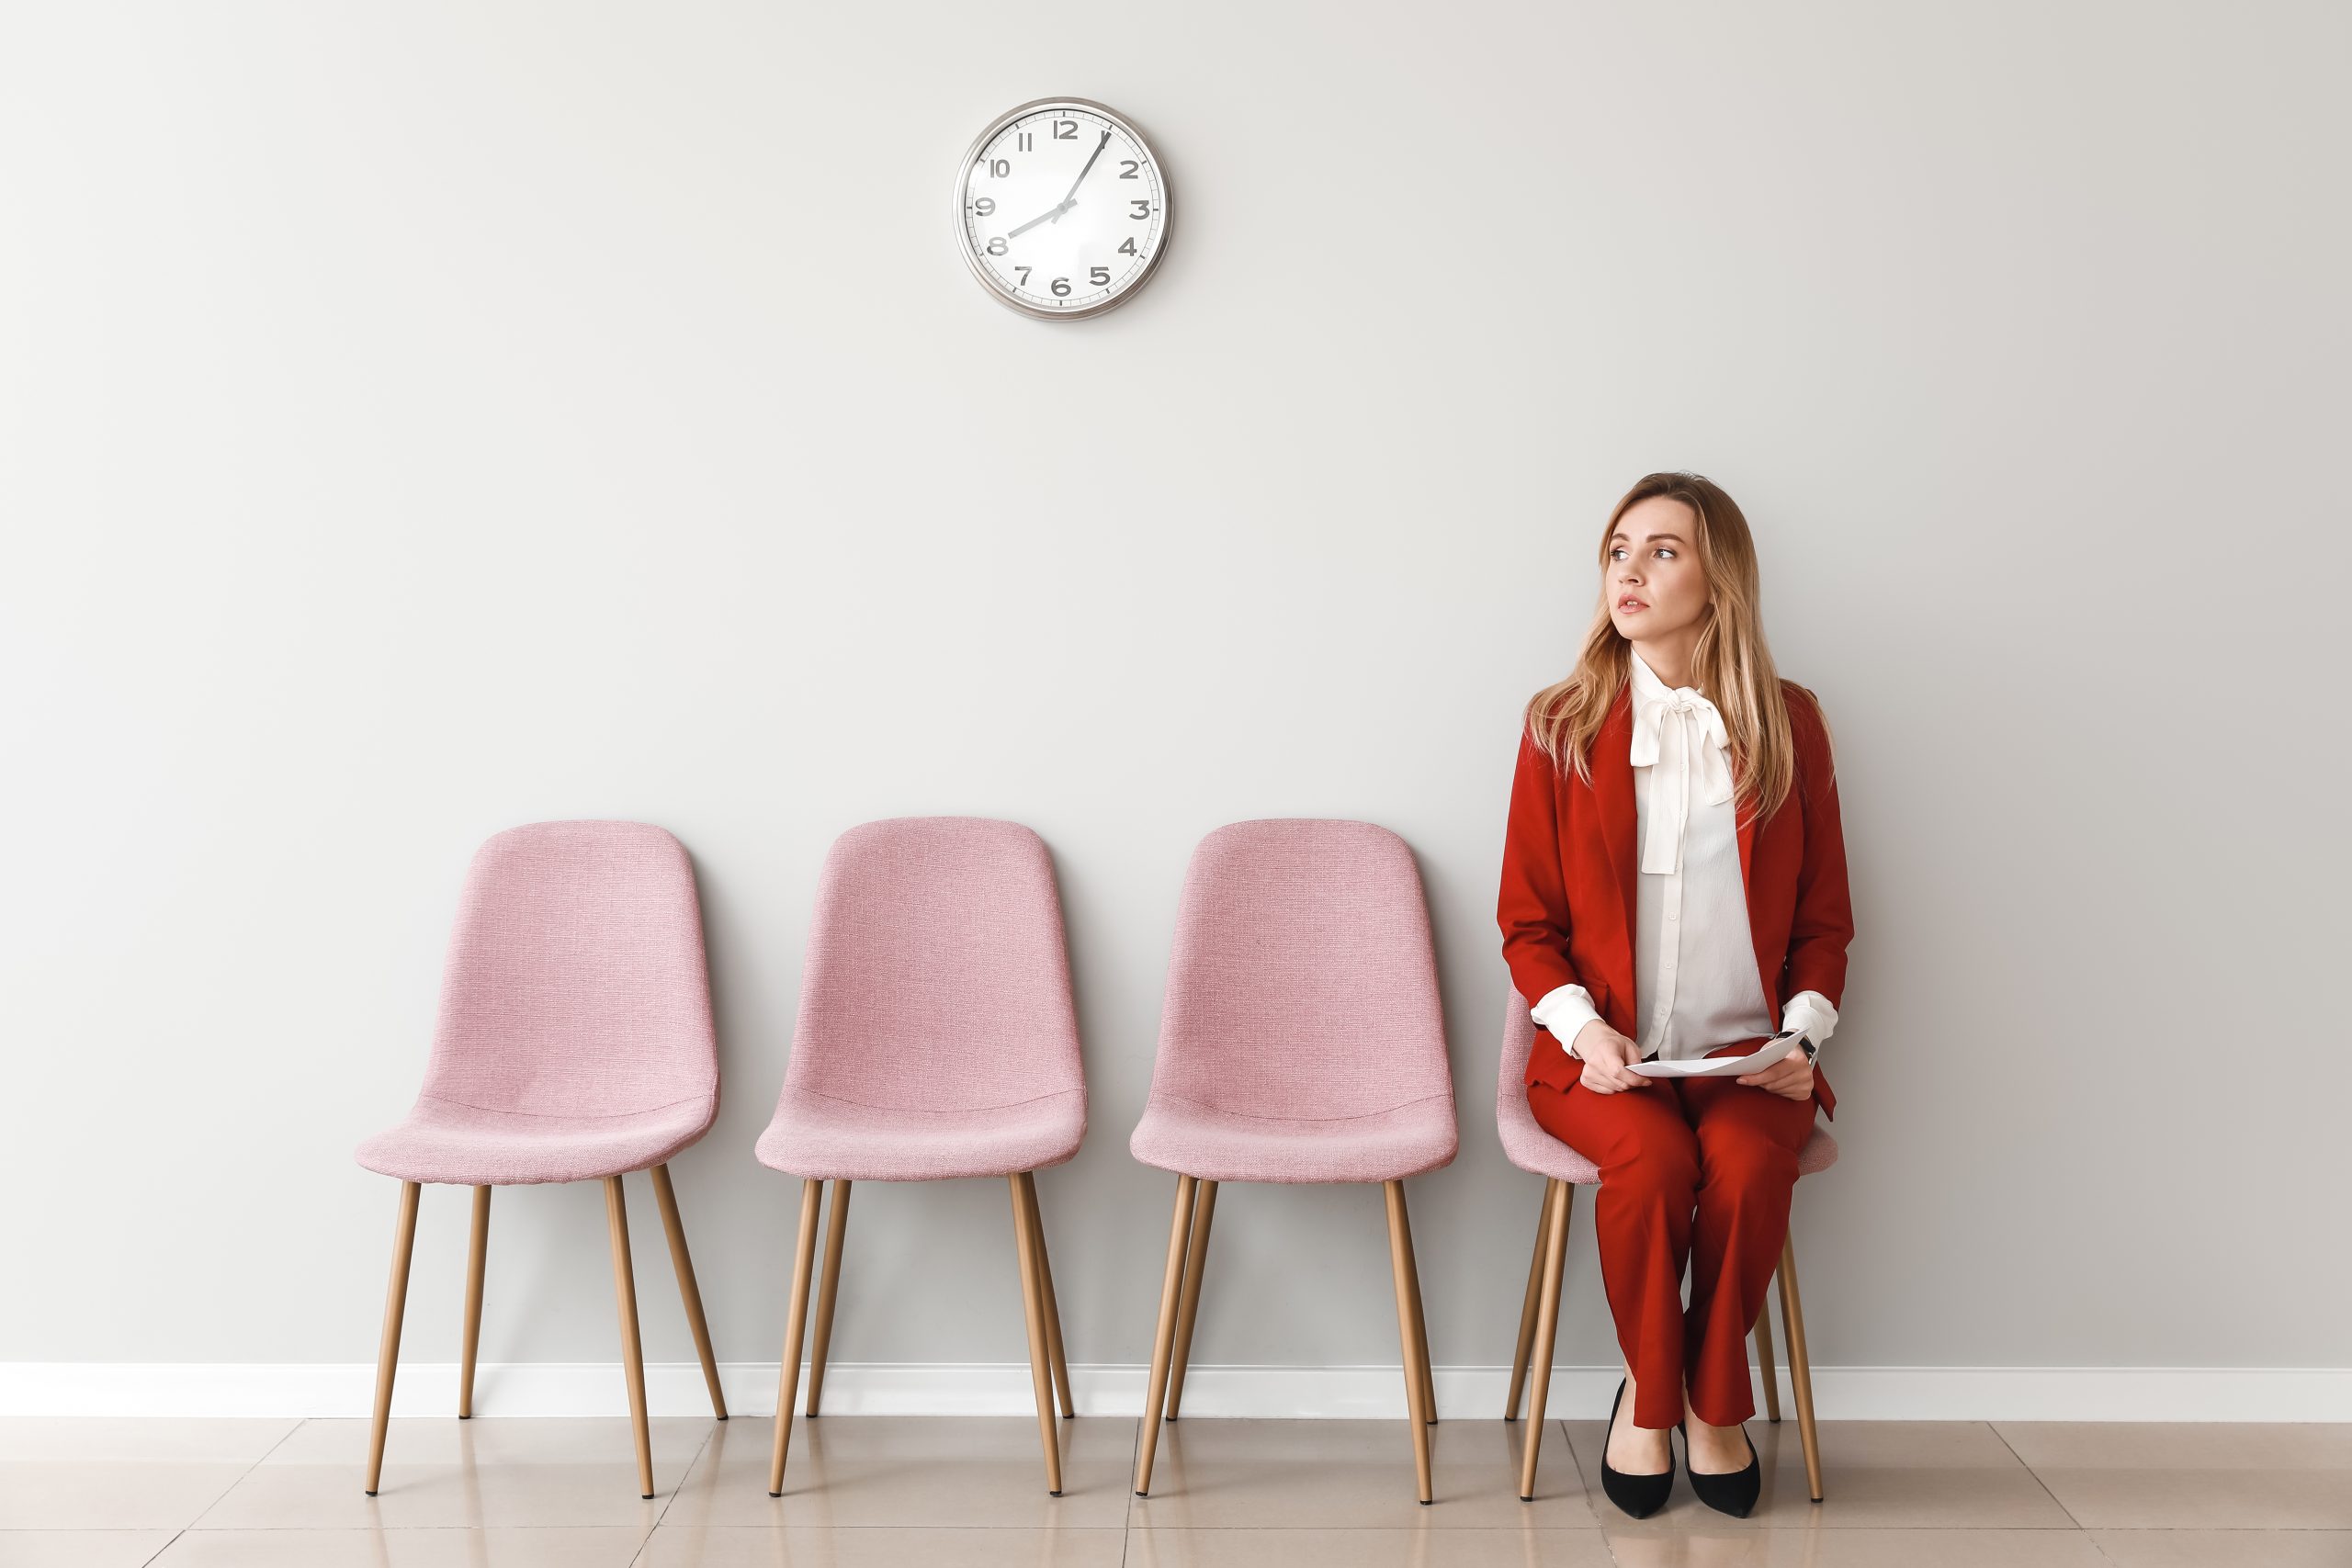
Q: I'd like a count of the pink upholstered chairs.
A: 4